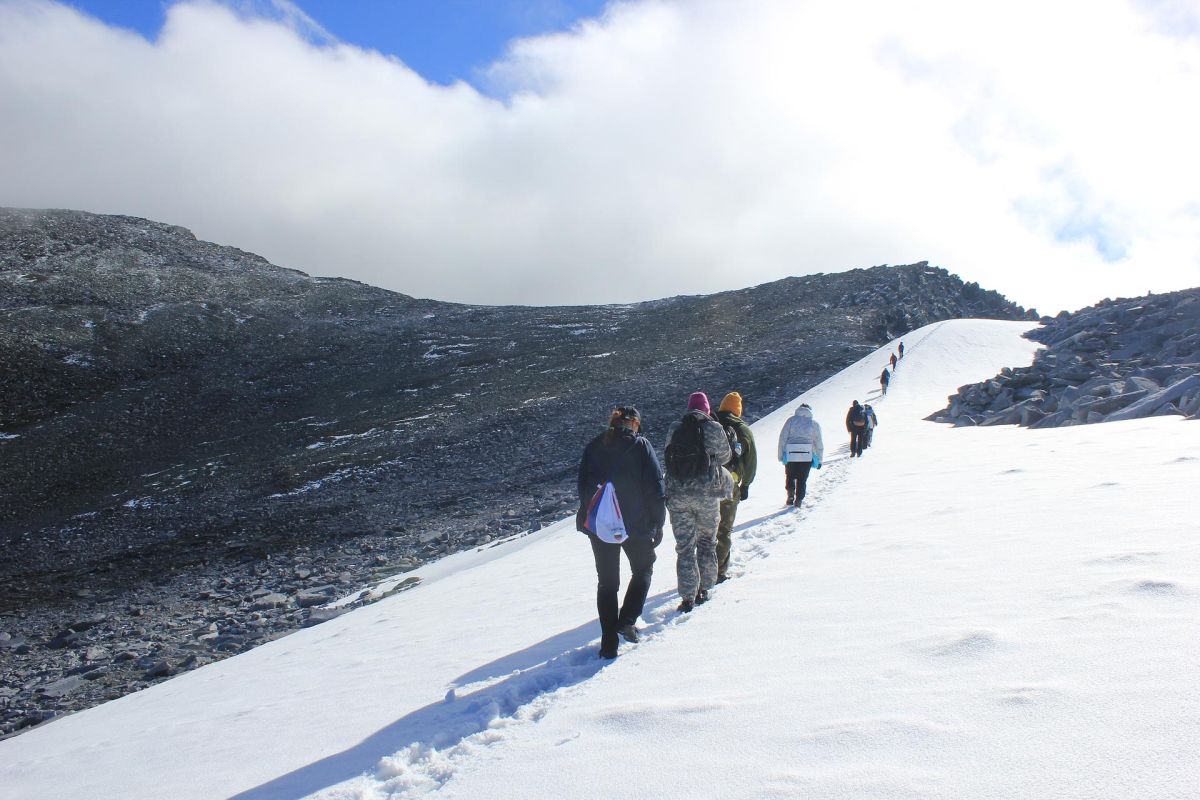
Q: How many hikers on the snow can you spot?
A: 9